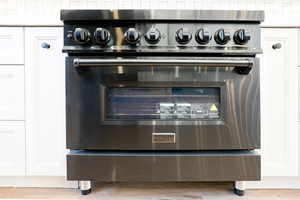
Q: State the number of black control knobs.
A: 8